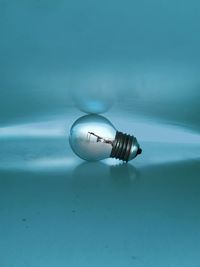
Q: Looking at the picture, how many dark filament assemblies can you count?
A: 1